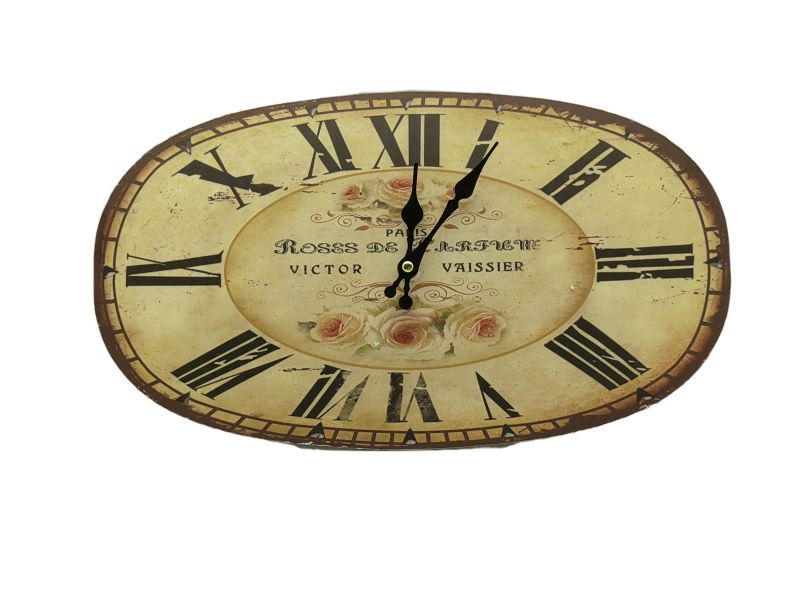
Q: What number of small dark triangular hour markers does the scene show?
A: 12